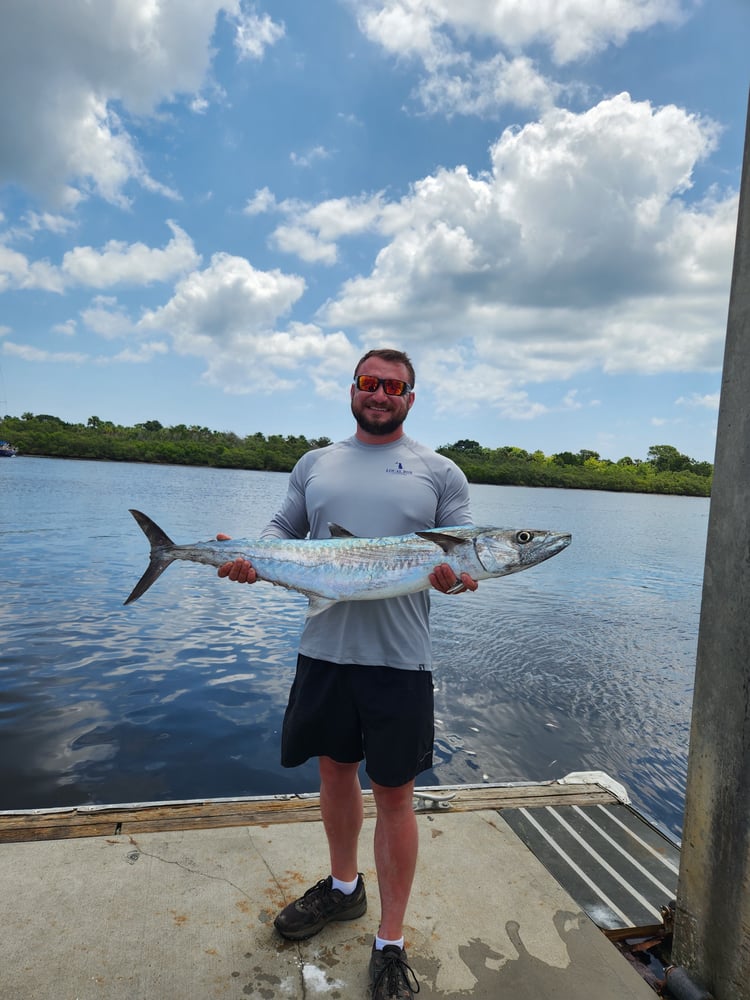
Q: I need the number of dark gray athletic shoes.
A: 2